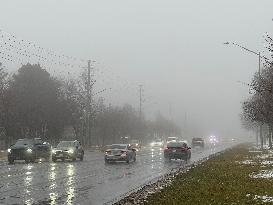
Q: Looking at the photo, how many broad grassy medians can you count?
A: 1